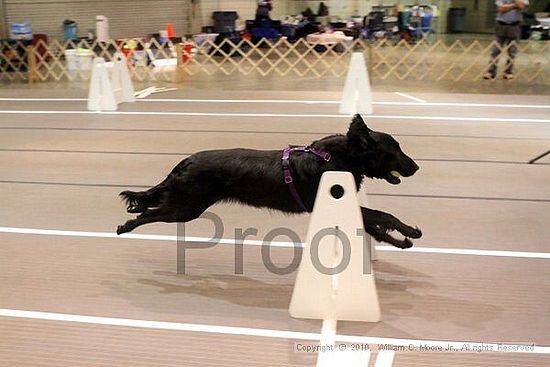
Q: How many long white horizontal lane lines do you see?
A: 4